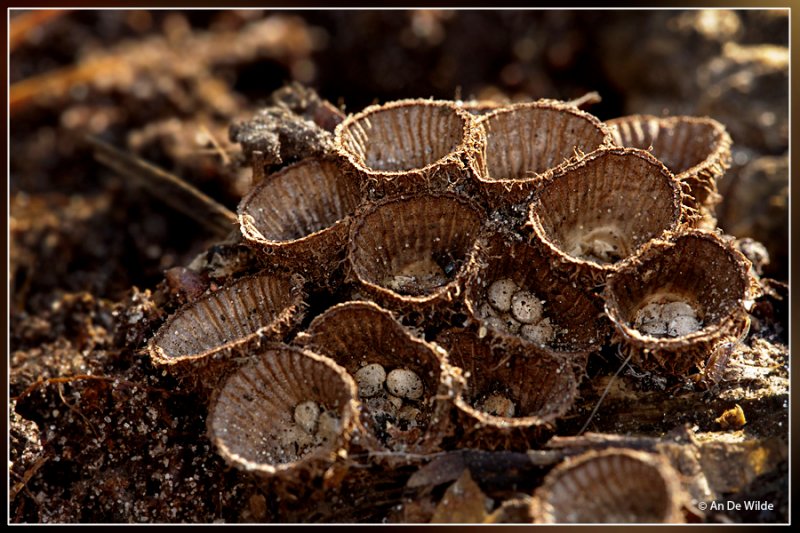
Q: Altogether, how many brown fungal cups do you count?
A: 13